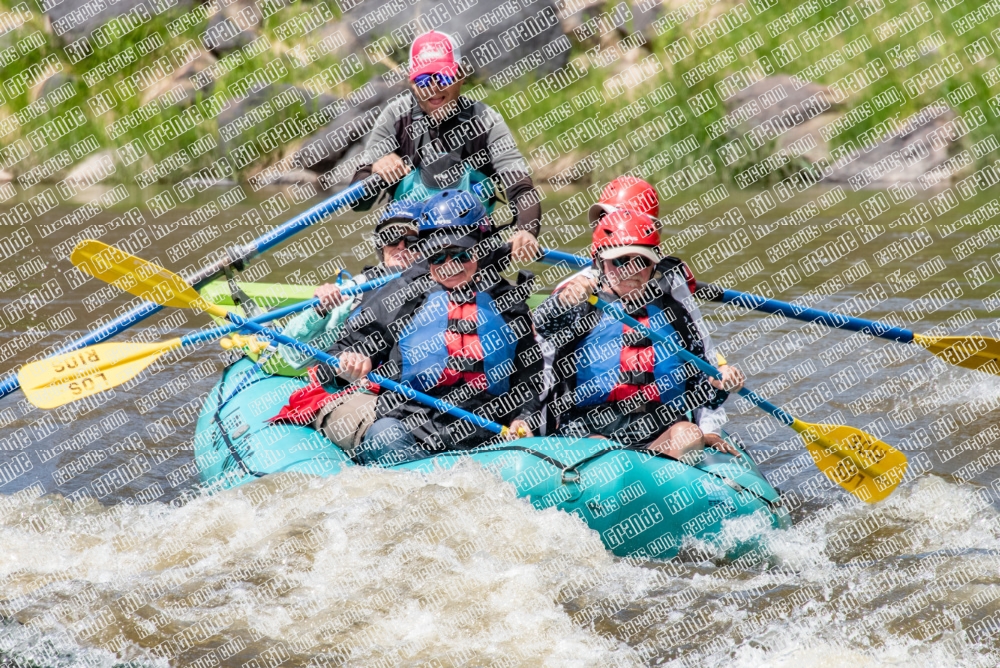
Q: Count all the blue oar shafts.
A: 5